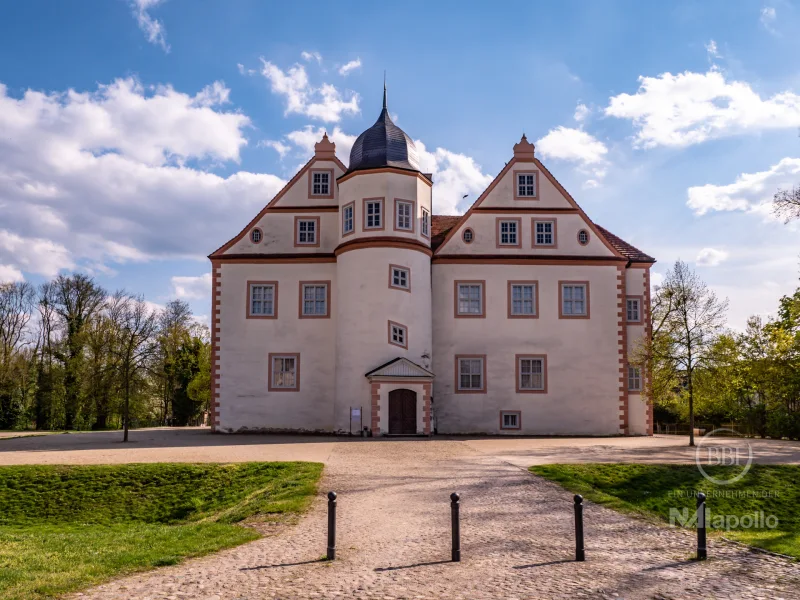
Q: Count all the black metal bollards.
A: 4